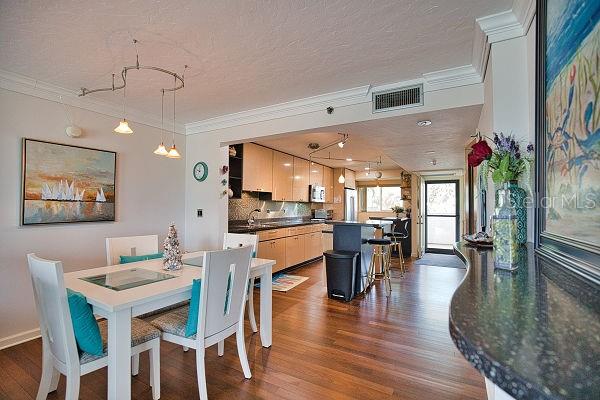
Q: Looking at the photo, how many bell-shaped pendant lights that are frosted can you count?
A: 3